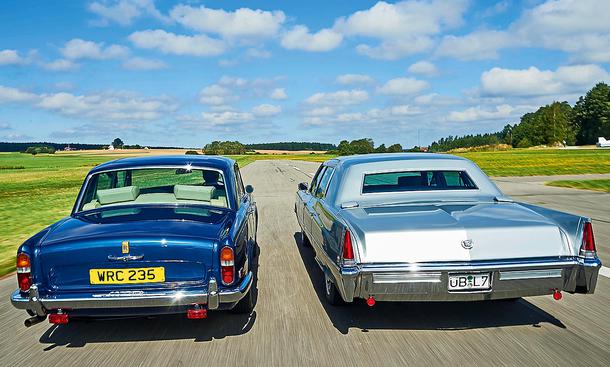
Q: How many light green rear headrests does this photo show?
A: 2